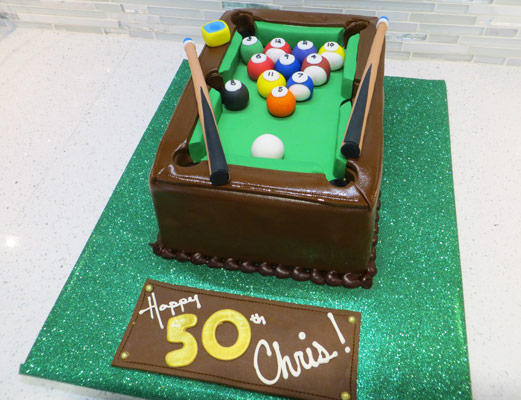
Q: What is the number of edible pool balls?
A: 12